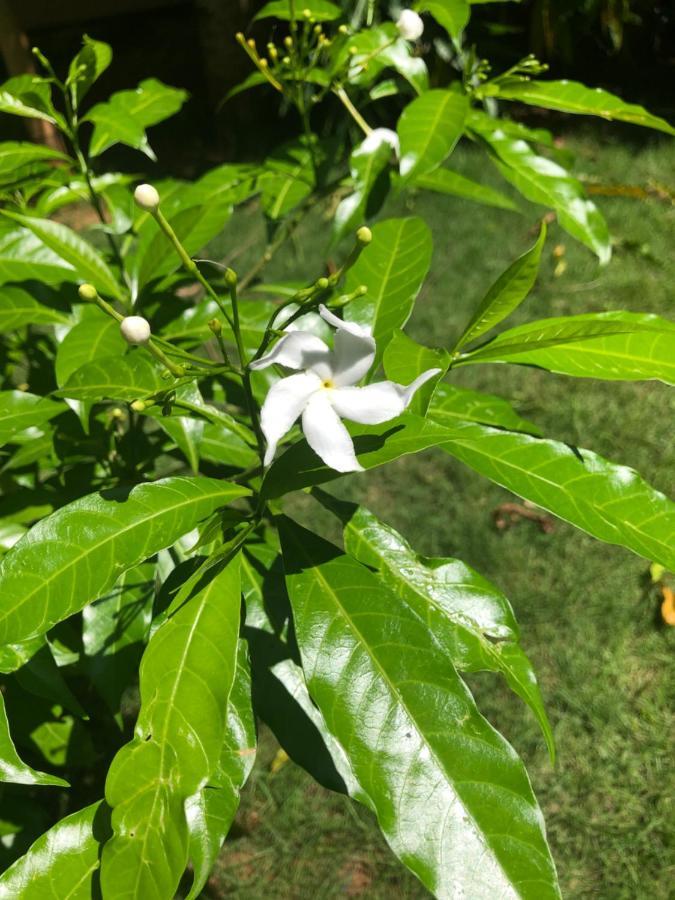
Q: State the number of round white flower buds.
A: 3